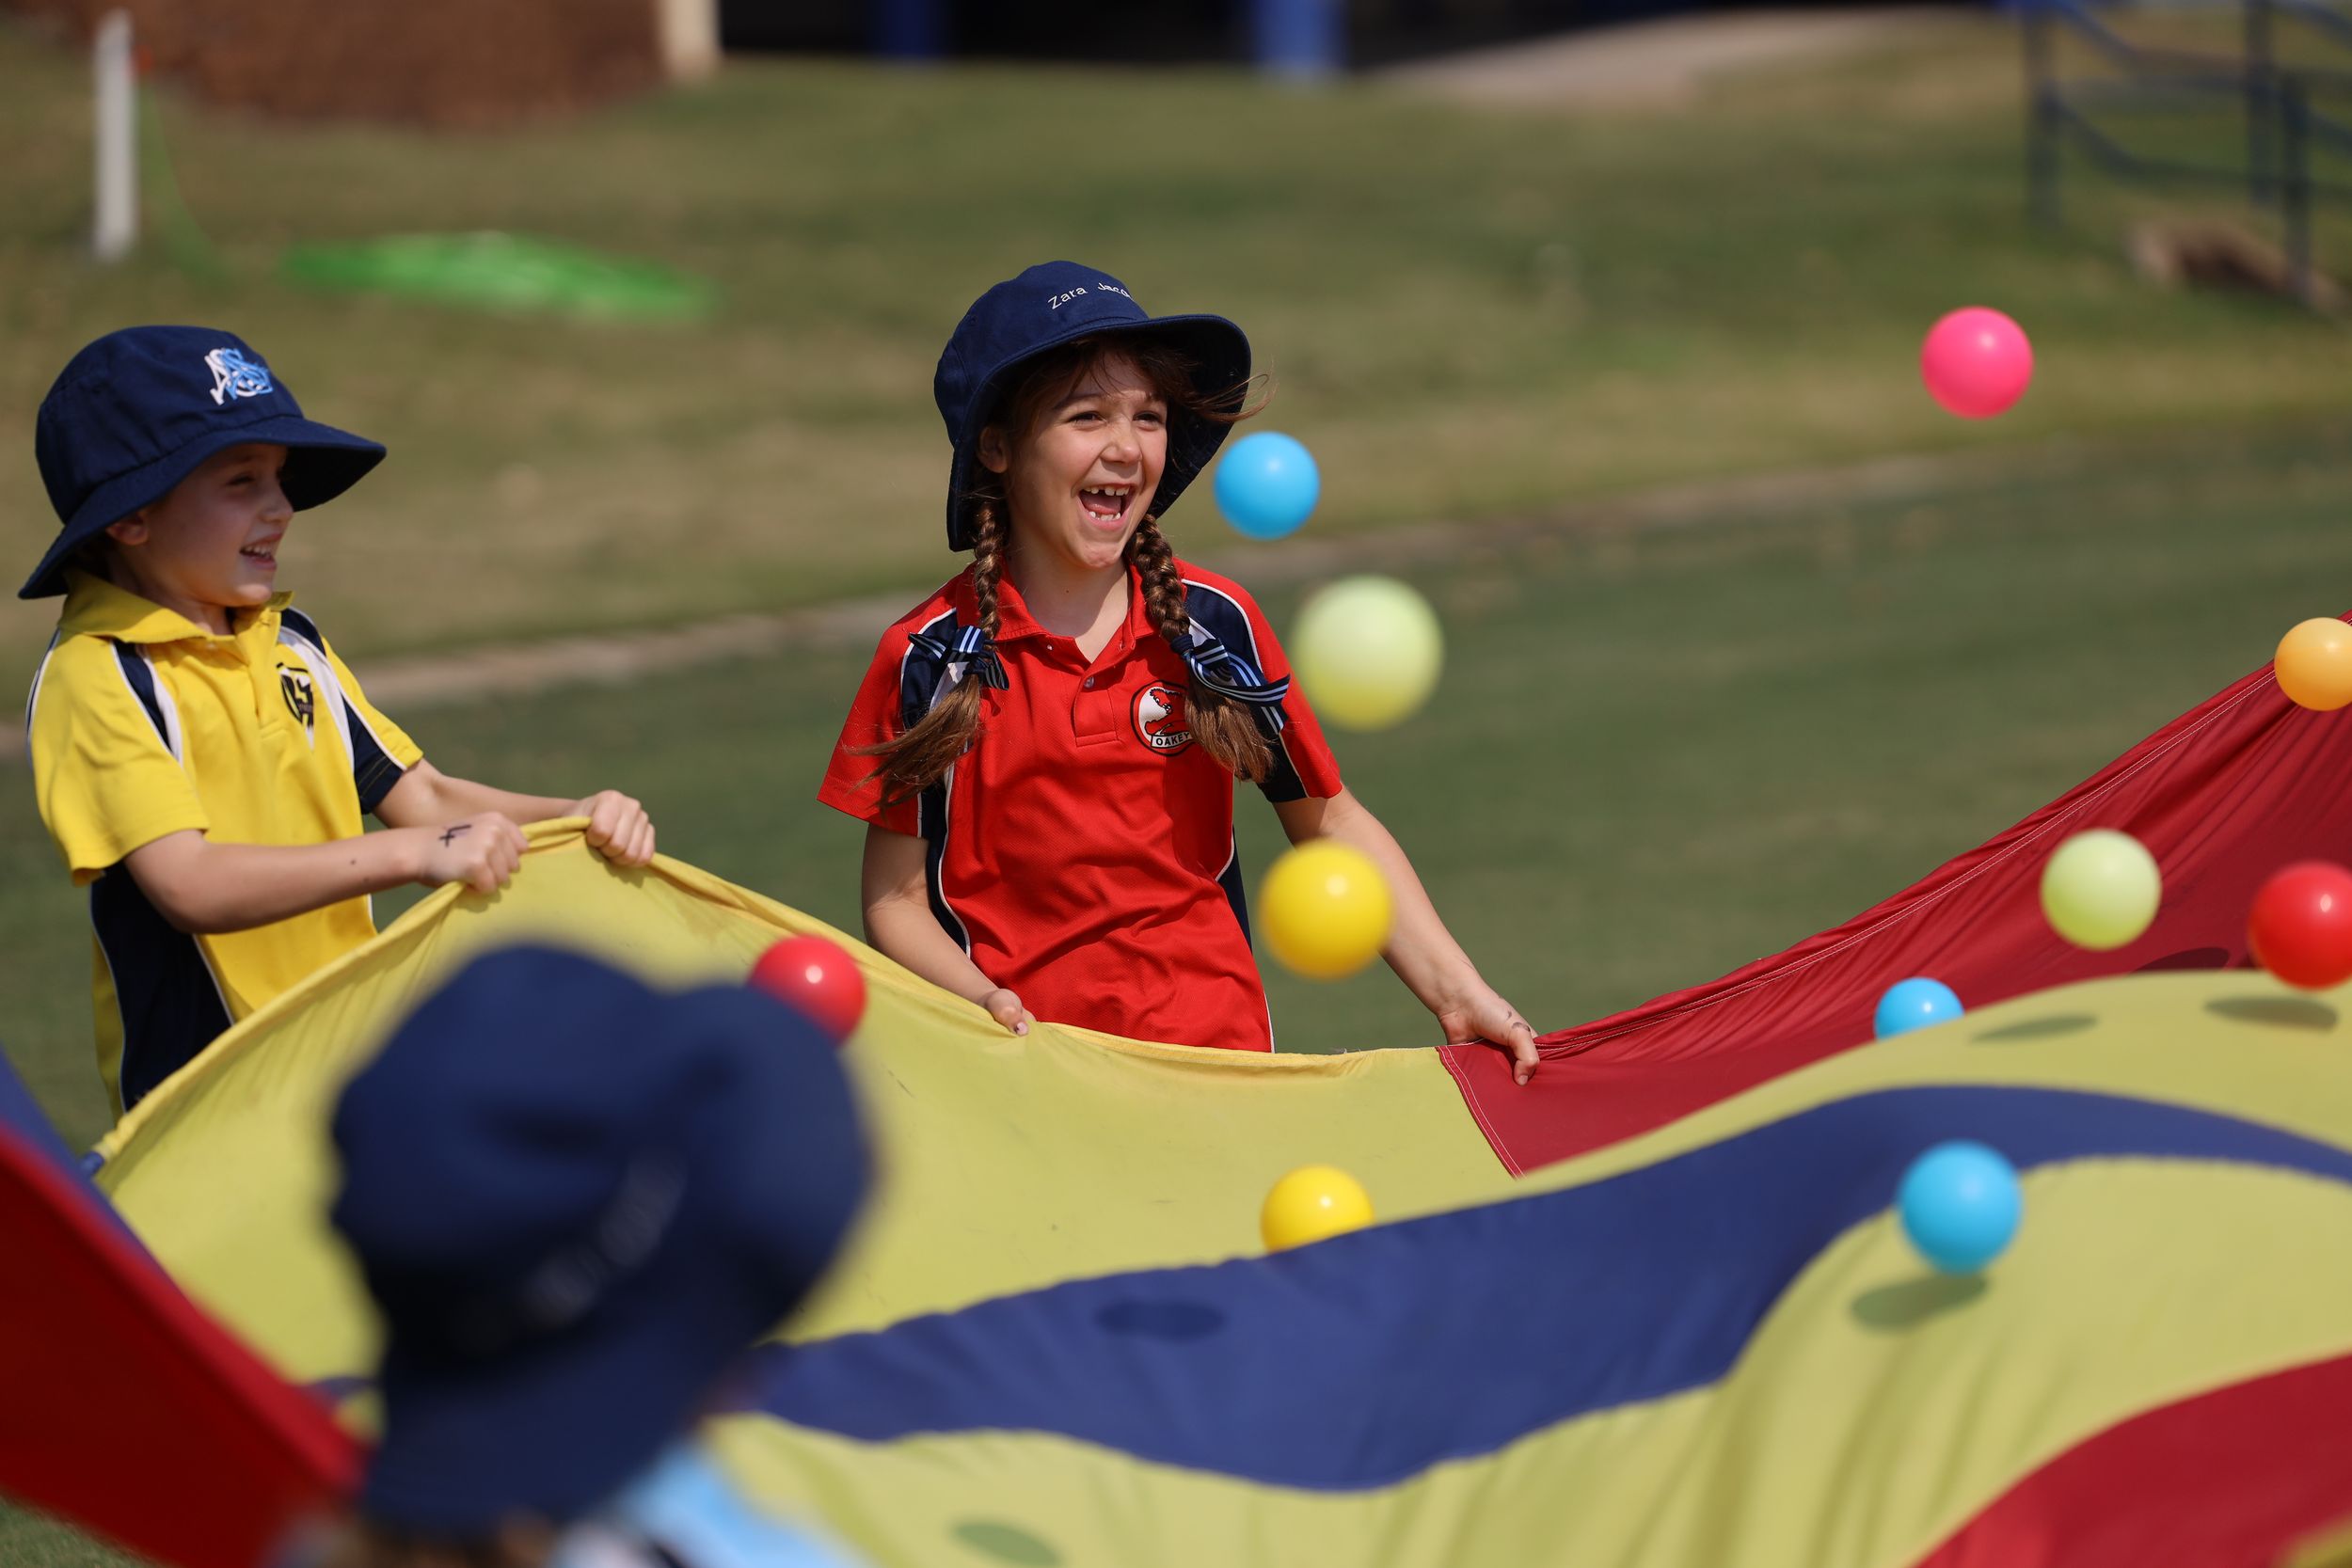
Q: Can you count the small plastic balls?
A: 11